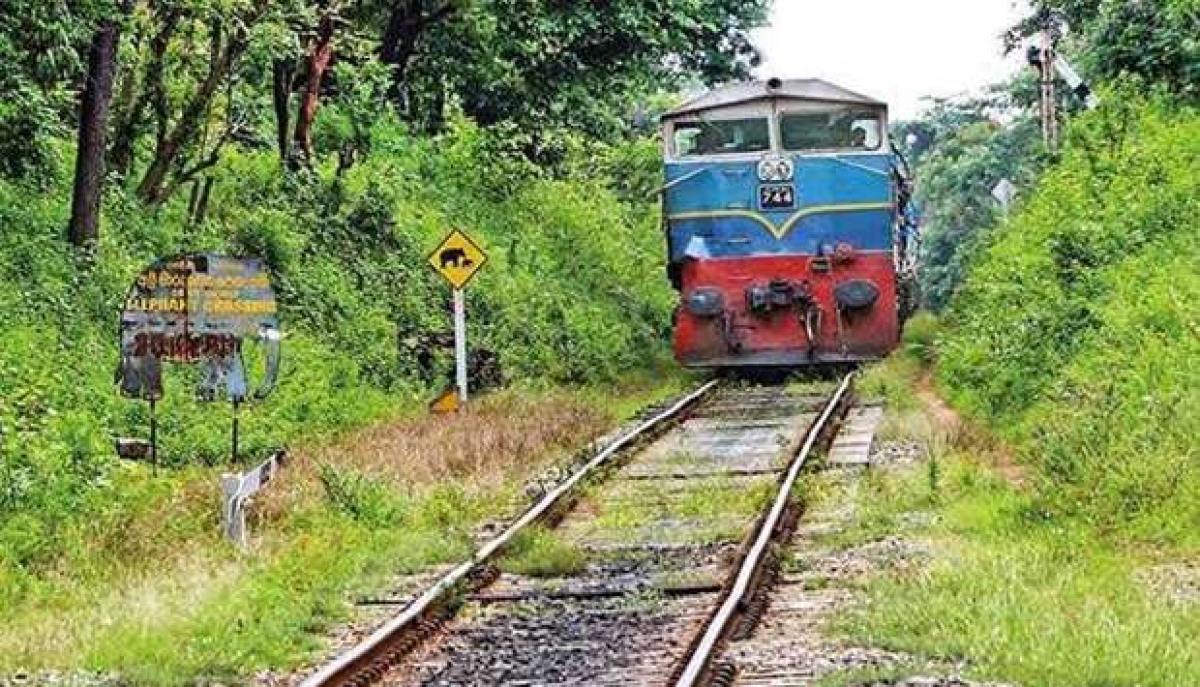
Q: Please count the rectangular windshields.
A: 2